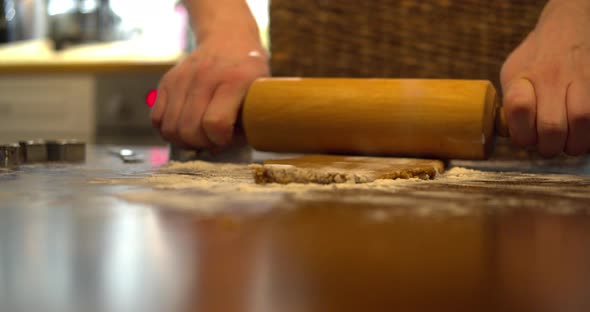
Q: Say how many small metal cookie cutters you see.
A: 3